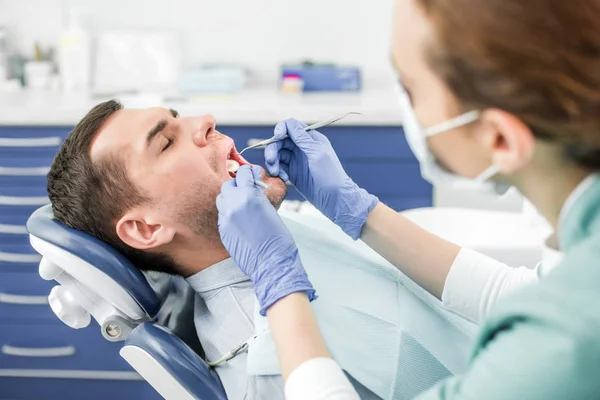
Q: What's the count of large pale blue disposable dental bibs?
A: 1